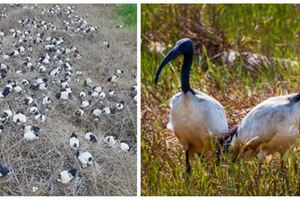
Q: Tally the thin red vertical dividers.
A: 0